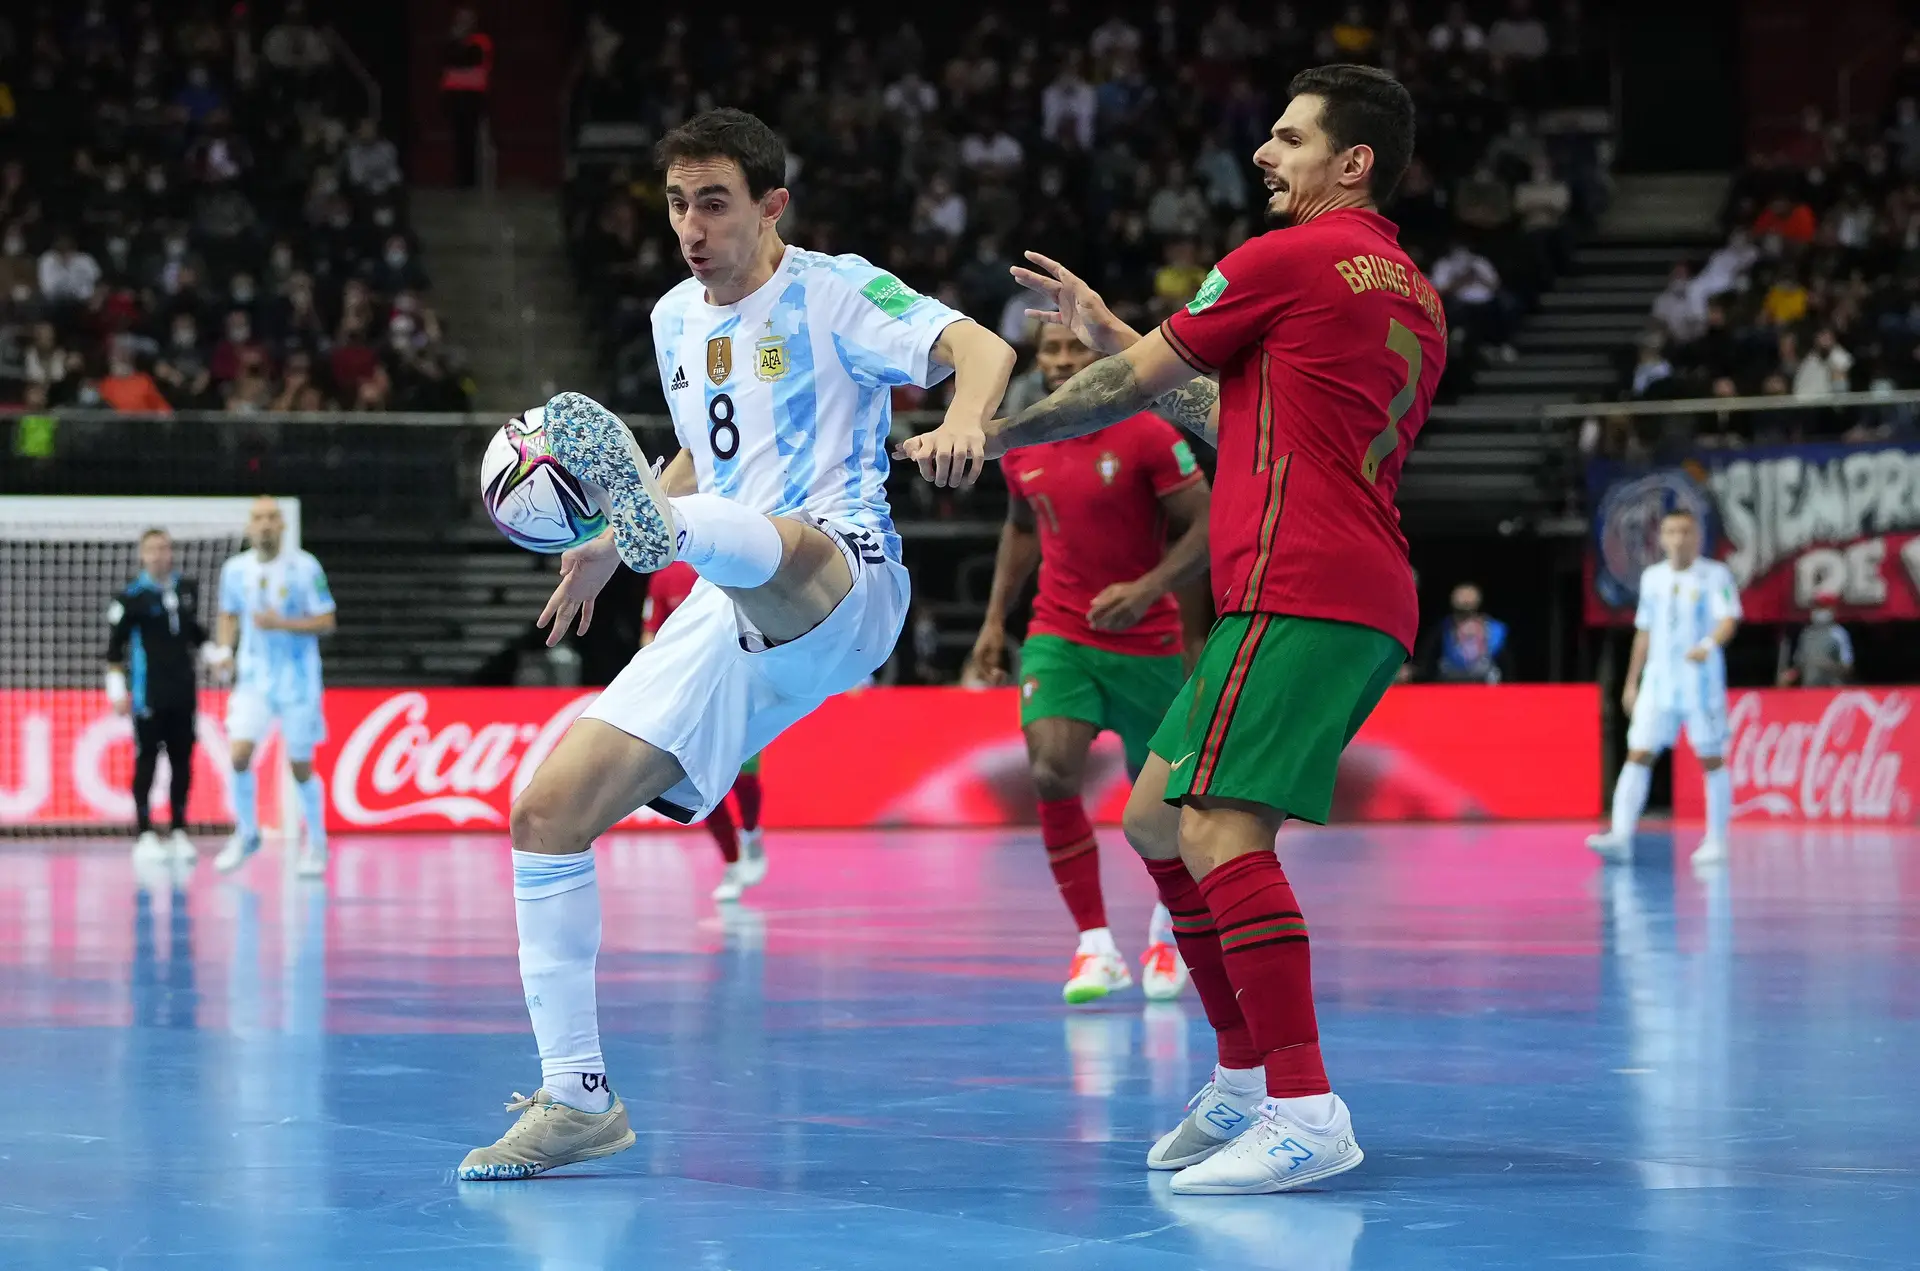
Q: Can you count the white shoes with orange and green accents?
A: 2